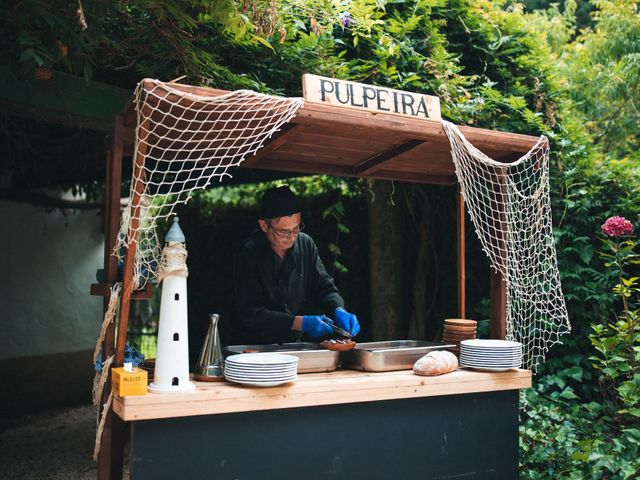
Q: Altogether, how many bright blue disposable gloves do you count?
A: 2